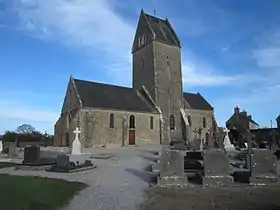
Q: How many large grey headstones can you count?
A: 3